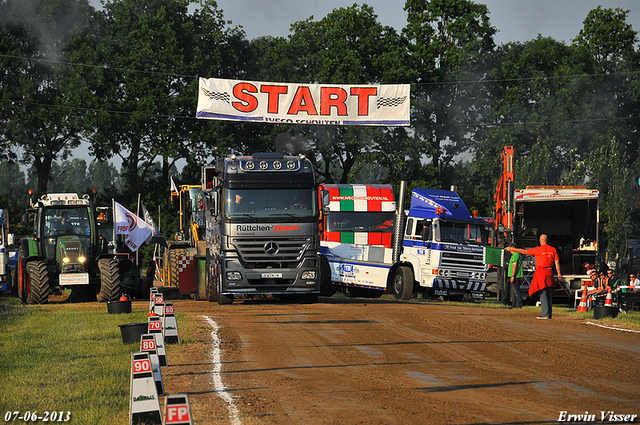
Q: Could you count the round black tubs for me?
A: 3